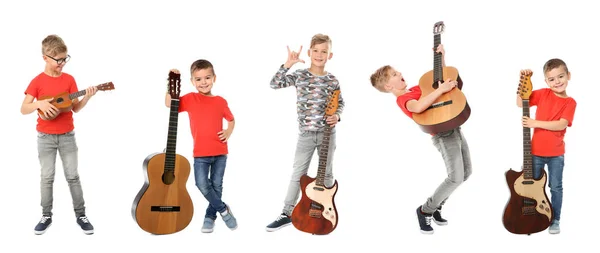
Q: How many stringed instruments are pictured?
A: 5